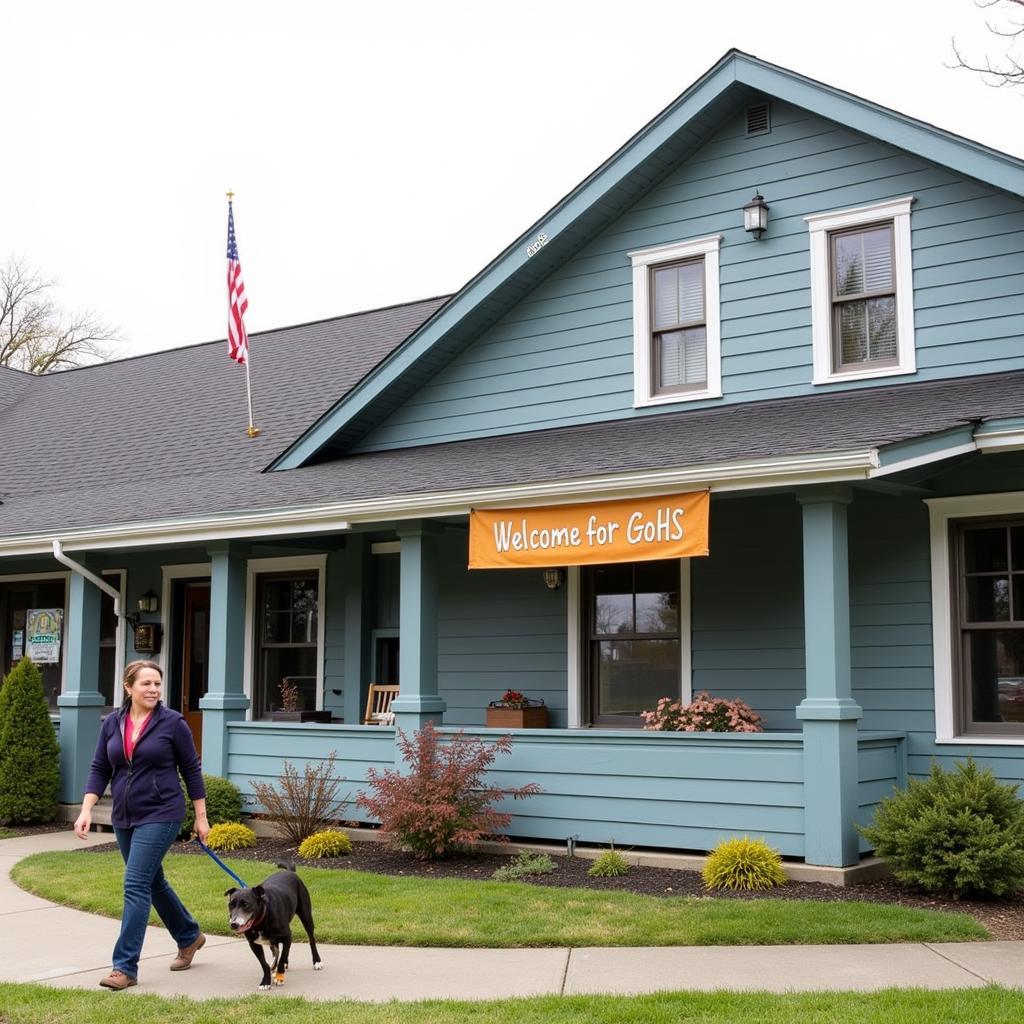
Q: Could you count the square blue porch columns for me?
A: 4